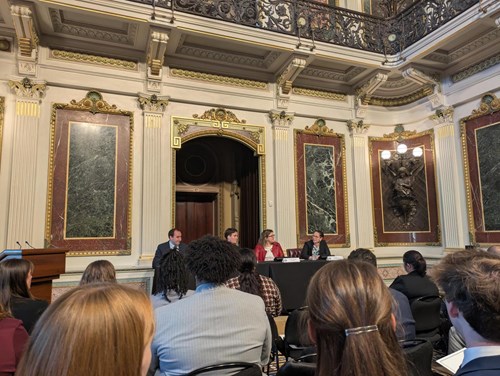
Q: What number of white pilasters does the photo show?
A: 5